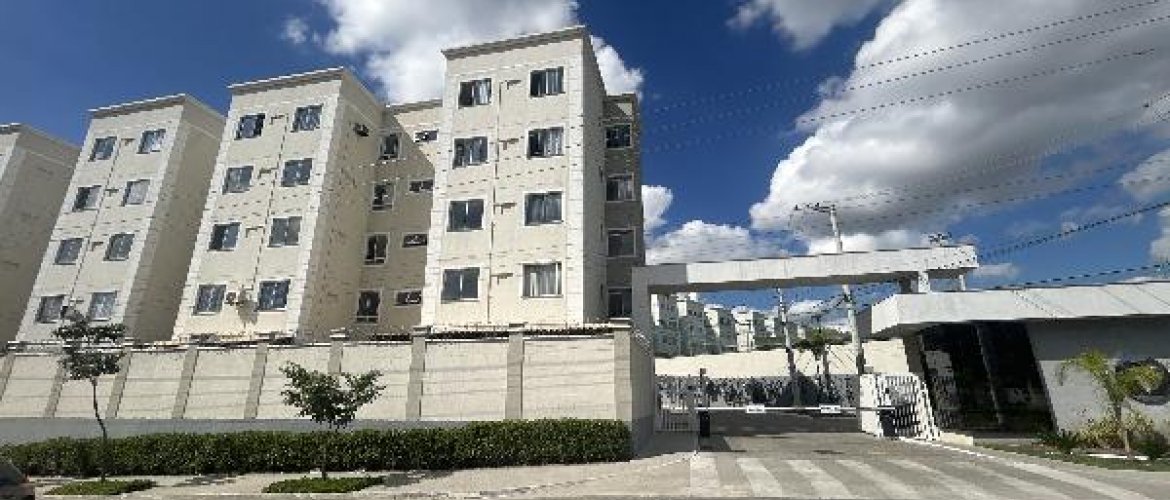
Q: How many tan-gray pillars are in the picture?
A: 9